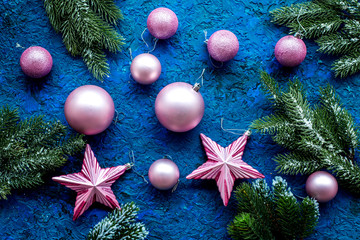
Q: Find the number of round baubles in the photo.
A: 9